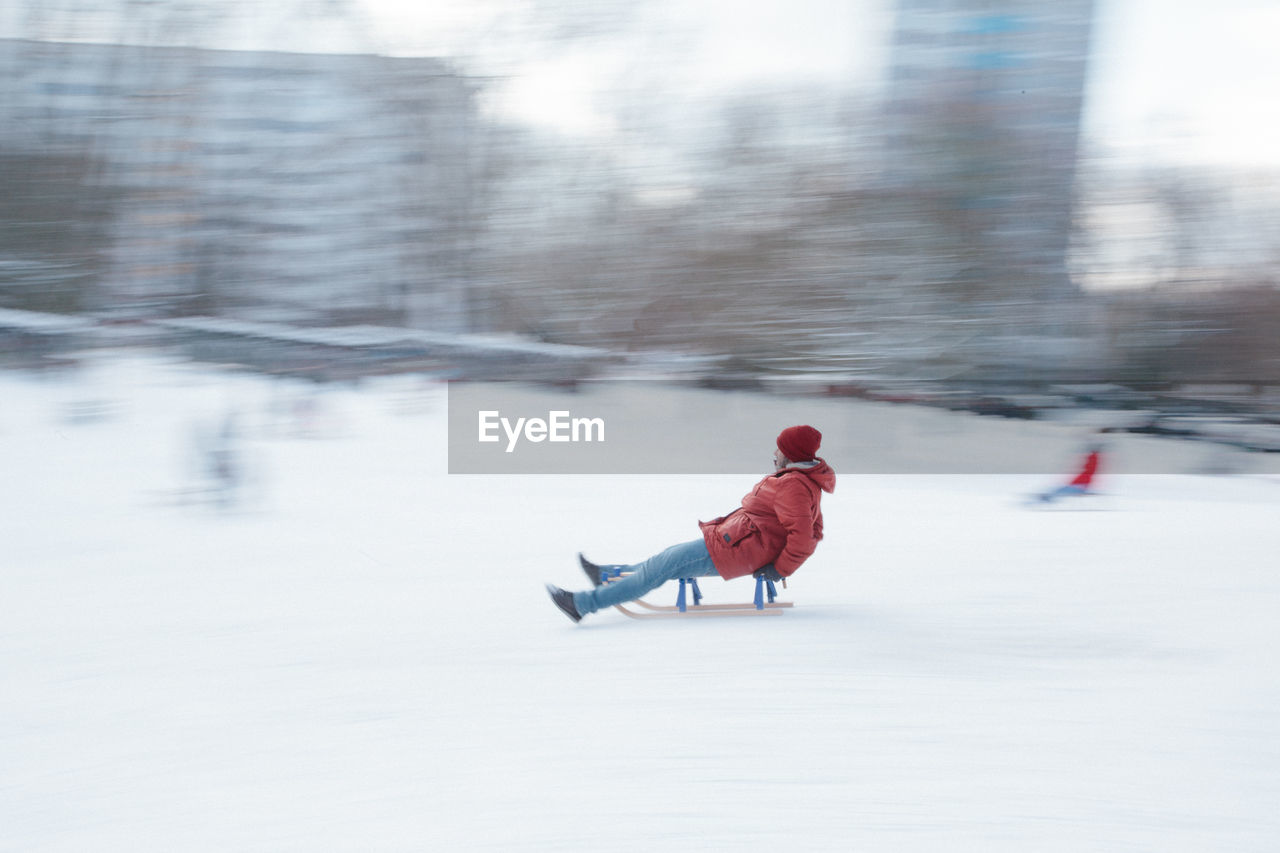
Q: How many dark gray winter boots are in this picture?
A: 2